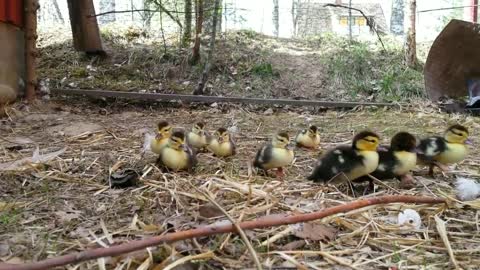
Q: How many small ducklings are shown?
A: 9